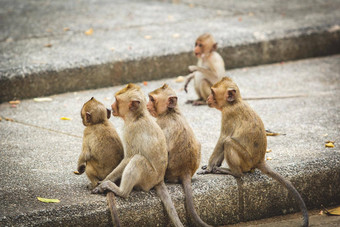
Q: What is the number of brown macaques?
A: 5